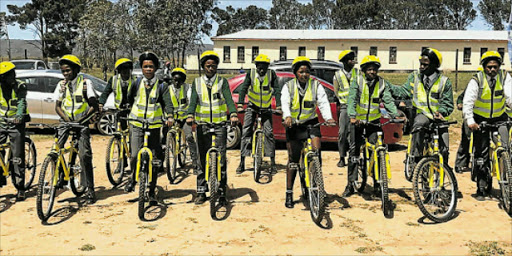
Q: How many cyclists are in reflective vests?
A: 12